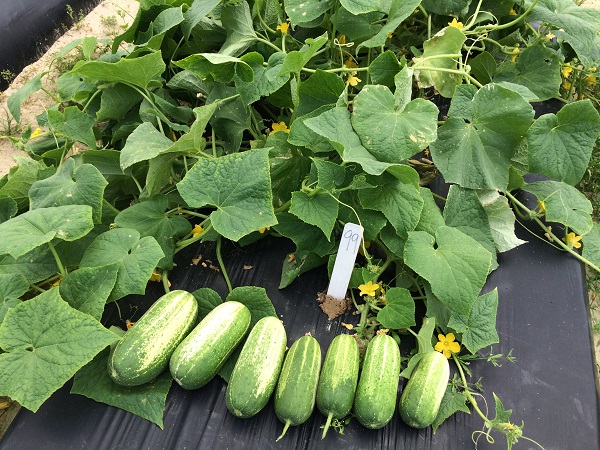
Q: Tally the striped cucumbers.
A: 7